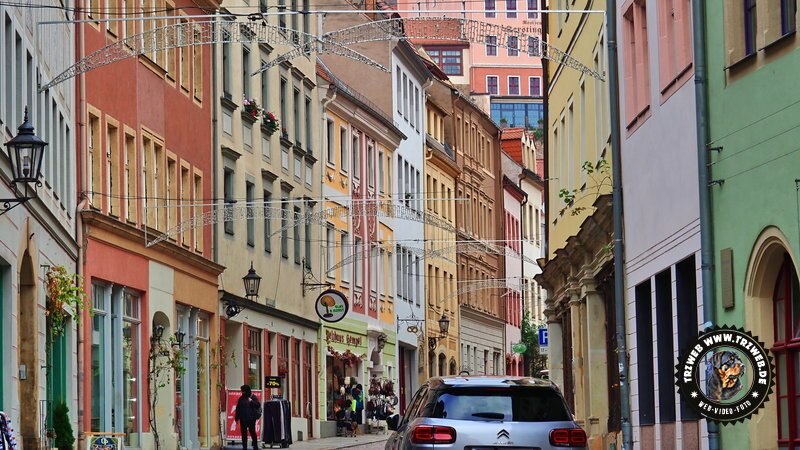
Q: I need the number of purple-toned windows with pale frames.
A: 9